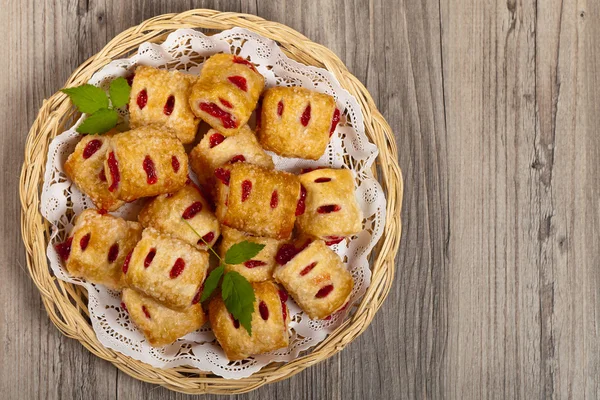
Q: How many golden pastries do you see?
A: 15